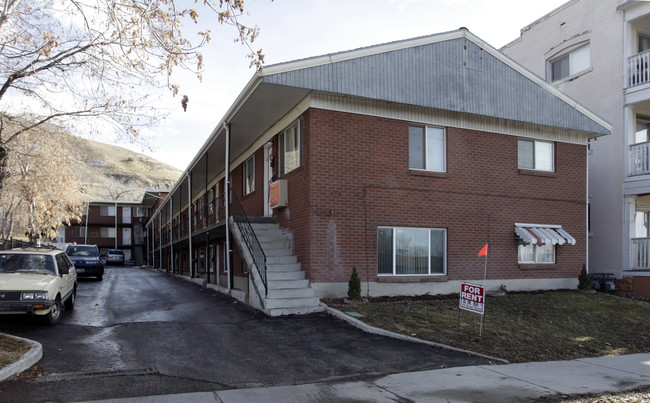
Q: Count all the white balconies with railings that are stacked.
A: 3